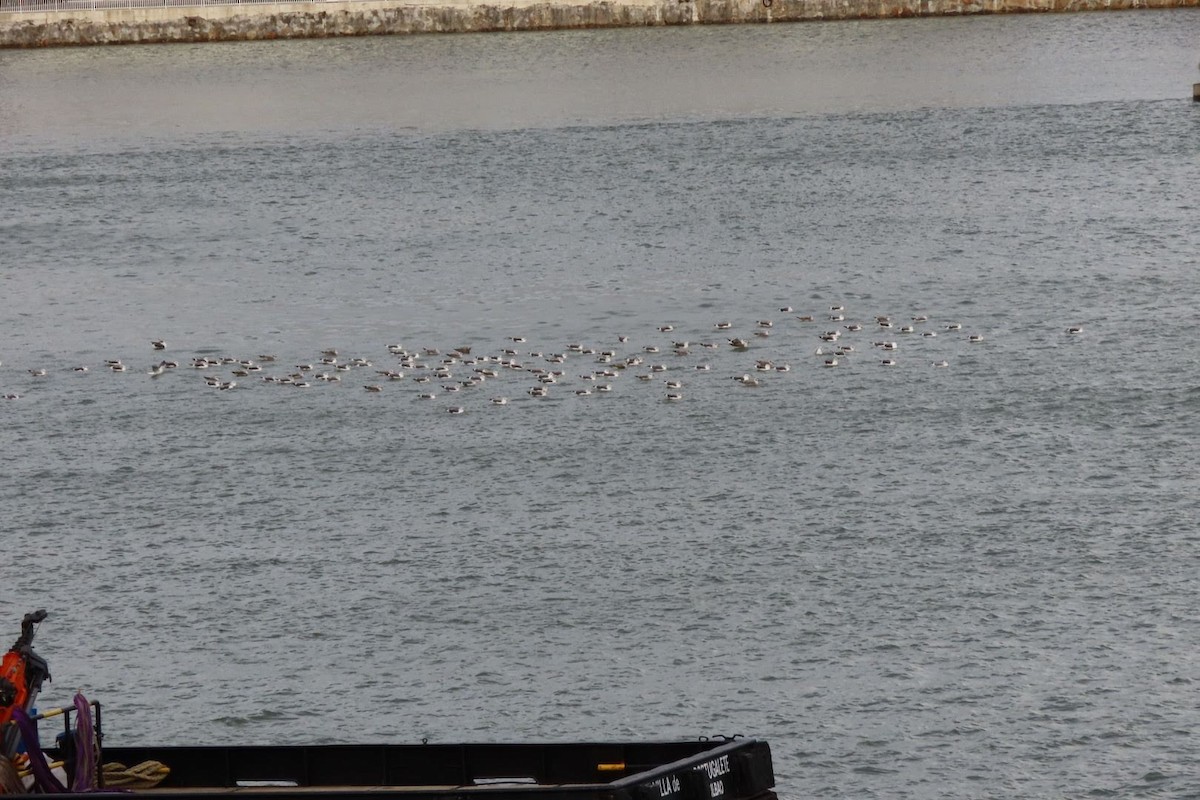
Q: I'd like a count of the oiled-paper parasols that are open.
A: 0